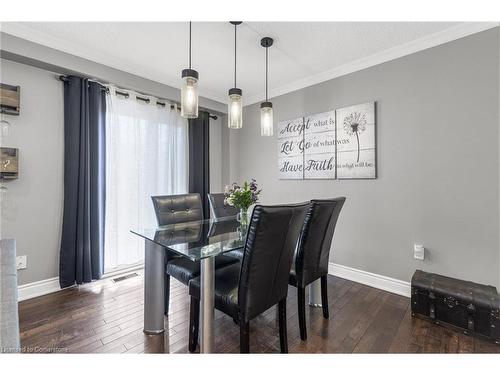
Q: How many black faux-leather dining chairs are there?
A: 4